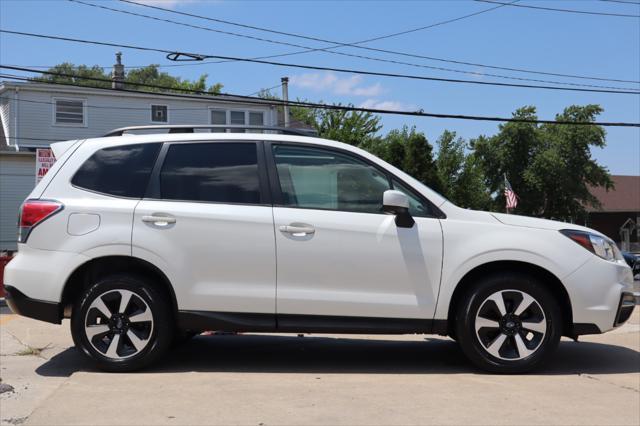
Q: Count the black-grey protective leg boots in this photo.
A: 0